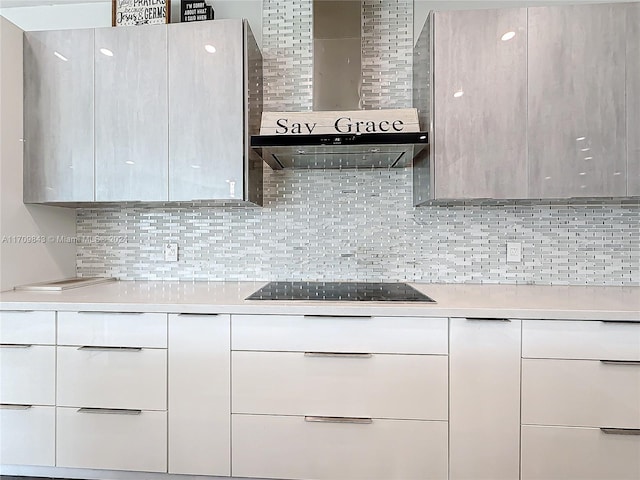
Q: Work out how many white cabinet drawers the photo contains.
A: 12